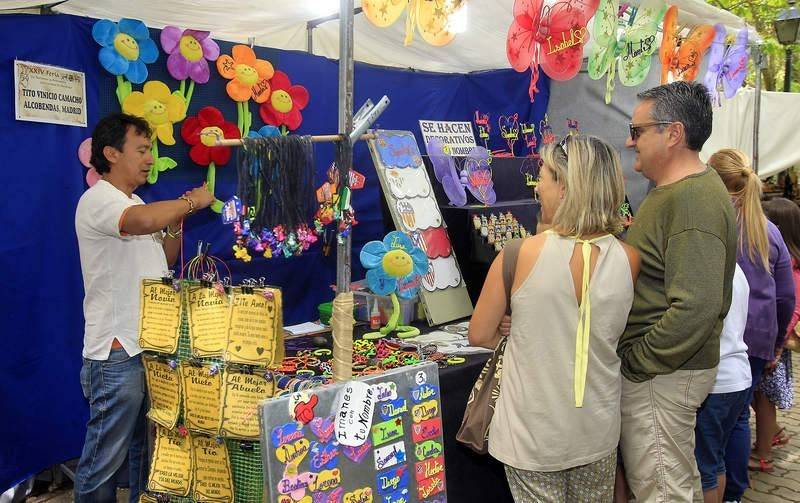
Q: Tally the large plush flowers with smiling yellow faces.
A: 7